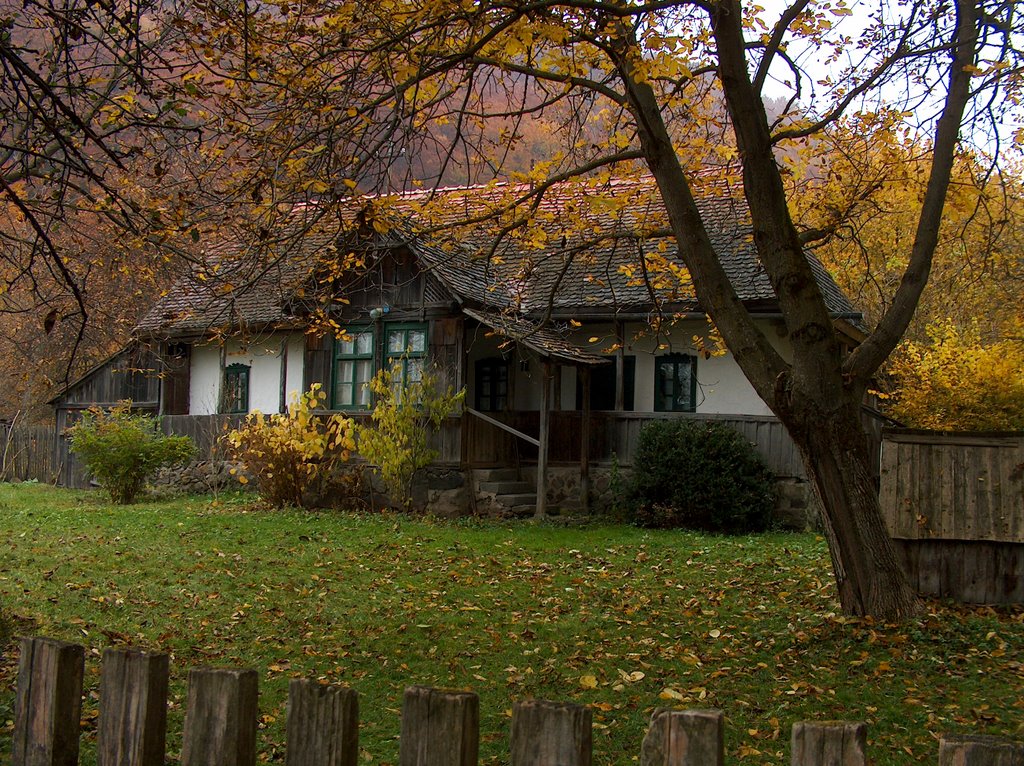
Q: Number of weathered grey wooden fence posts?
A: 9